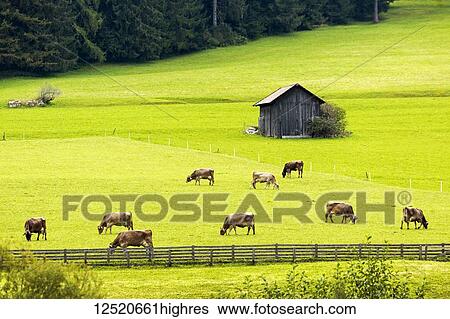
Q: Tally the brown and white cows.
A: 9